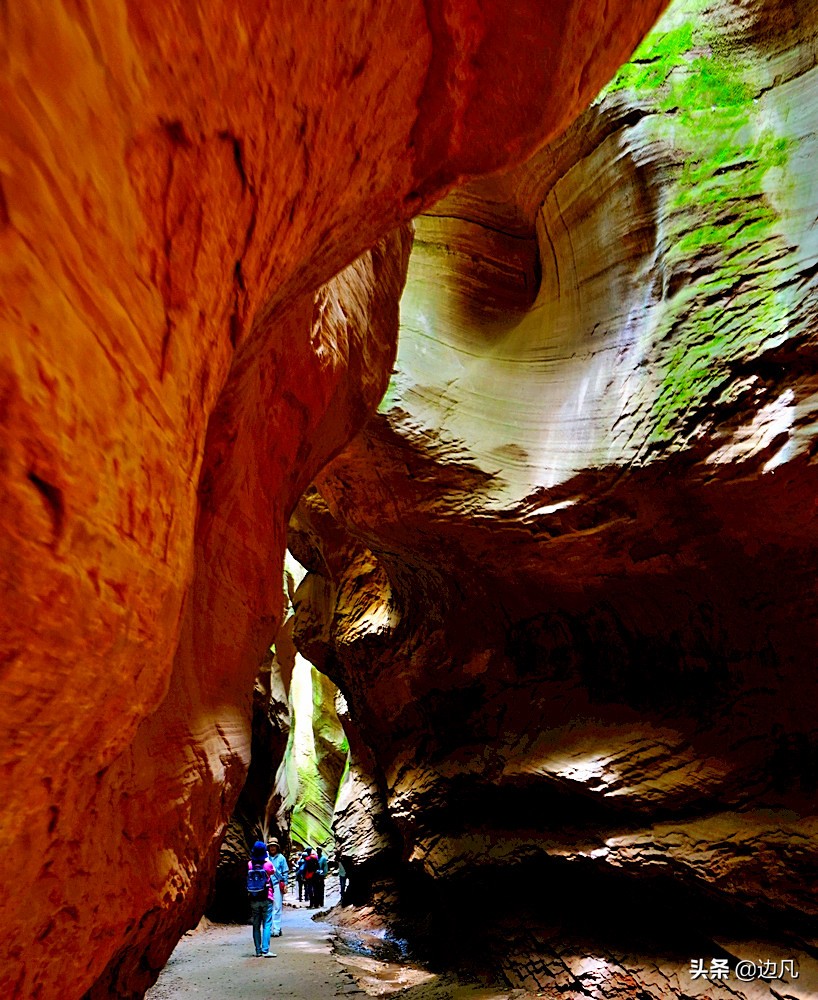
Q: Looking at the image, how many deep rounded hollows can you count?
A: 1